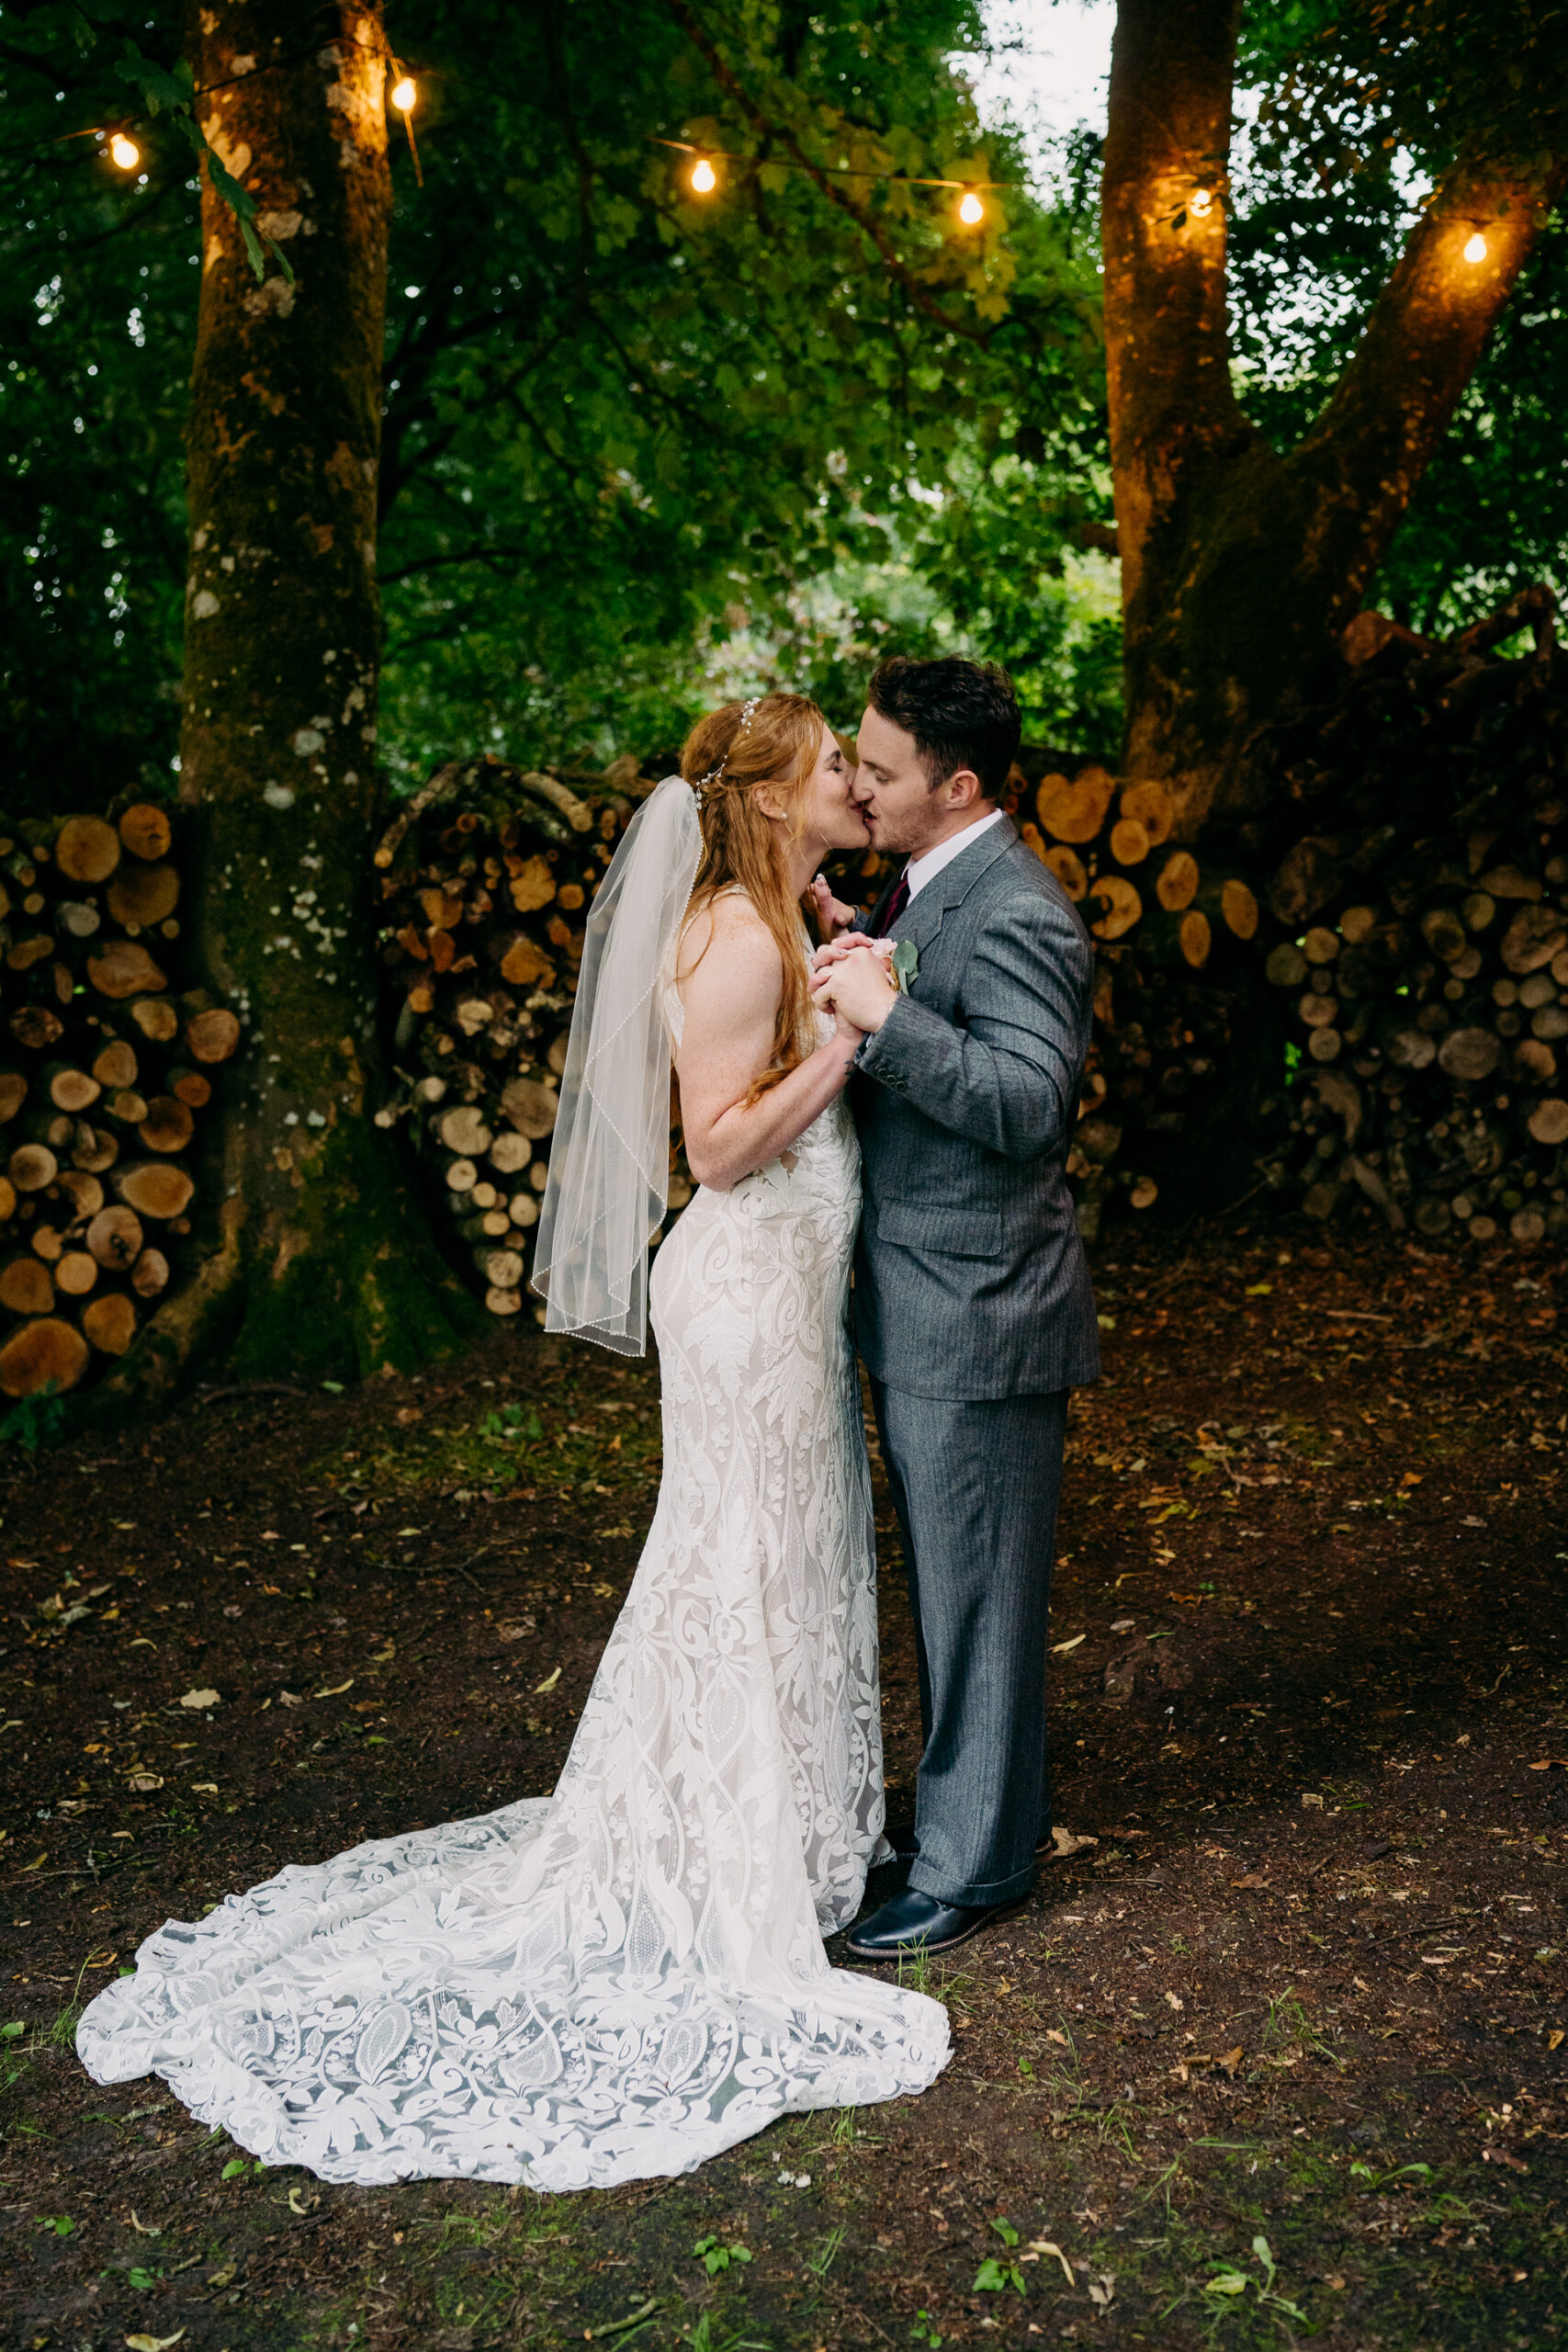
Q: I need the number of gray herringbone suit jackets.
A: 1